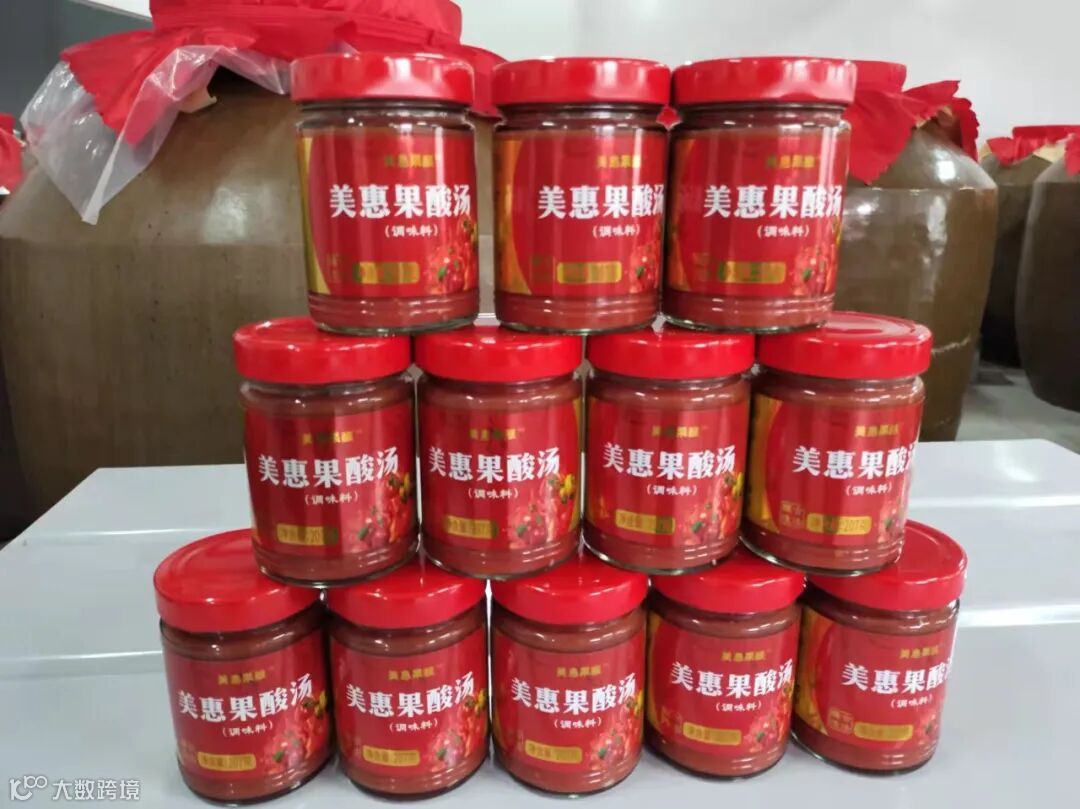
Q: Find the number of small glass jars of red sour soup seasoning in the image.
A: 12